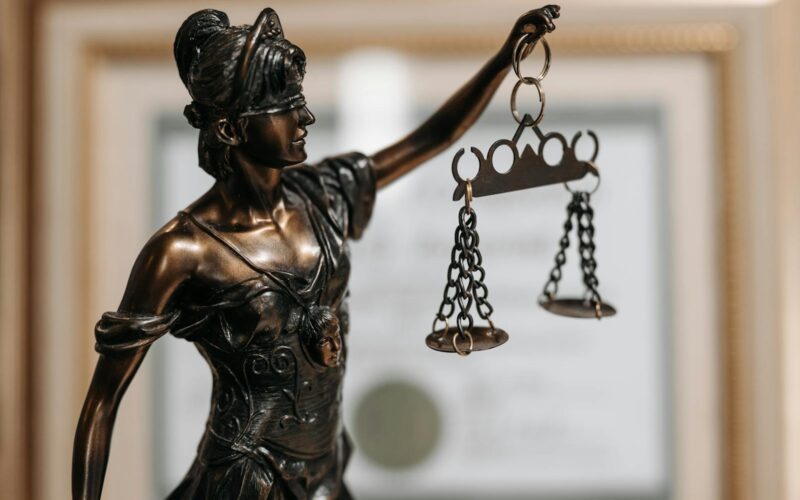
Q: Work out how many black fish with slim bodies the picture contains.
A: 0